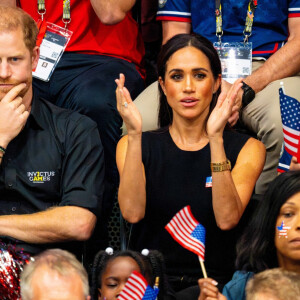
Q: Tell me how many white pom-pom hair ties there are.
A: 2